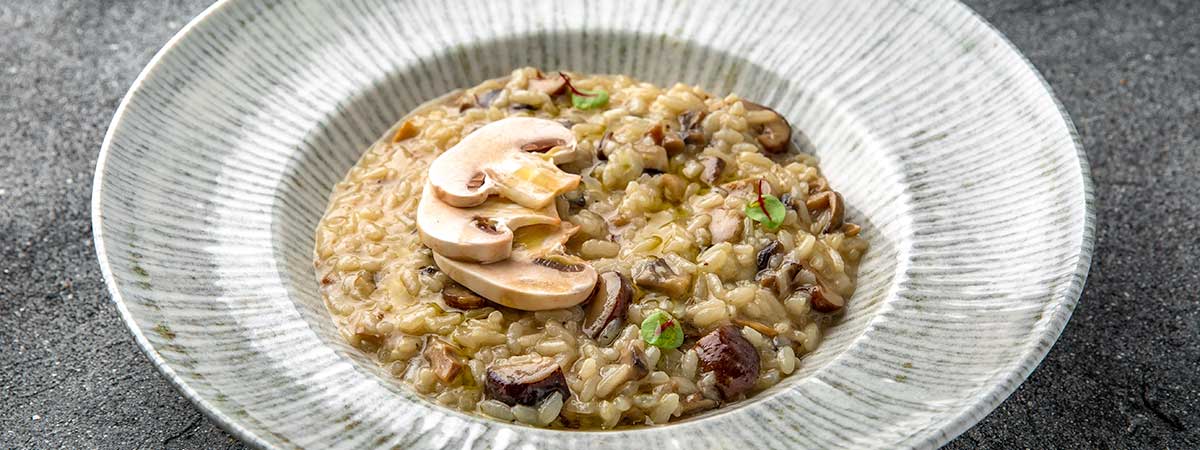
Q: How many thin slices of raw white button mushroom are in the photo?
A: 3